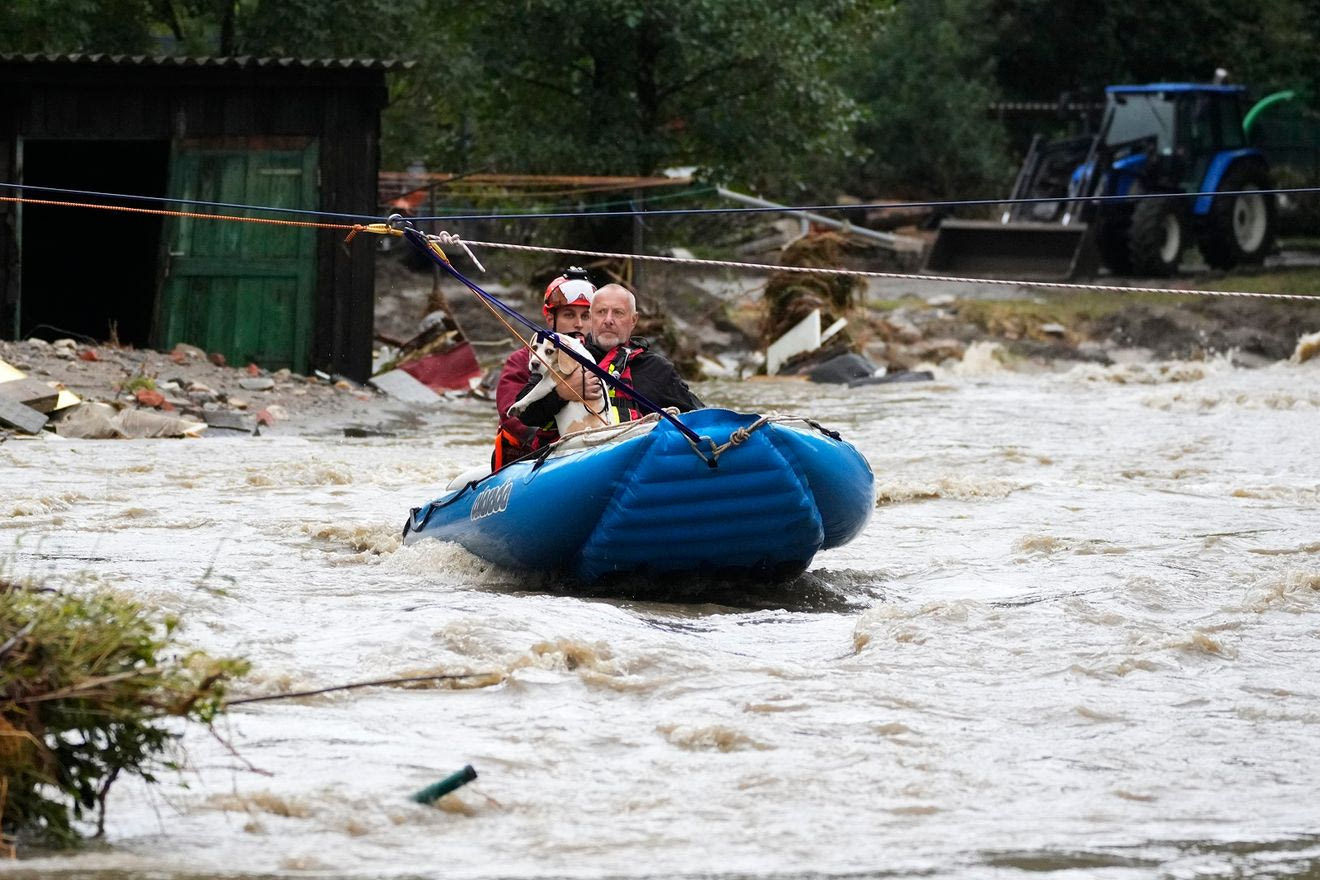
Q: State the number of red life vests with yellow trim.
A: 1